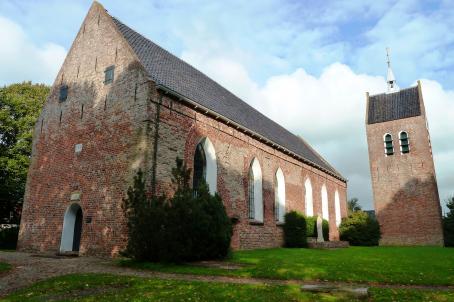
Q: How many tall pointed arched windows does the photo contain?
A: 6